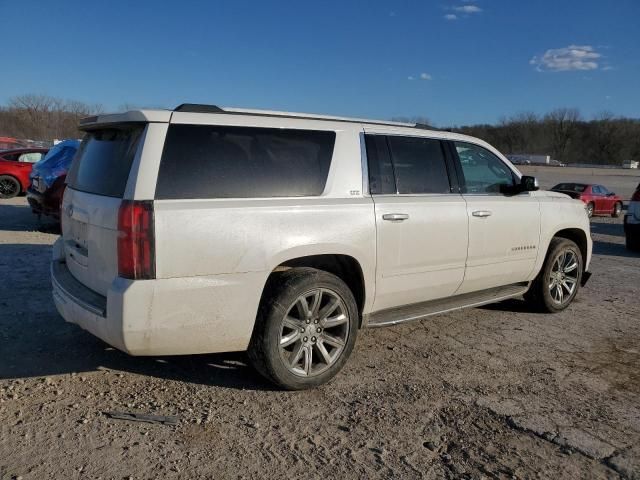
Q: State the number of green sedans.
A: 0